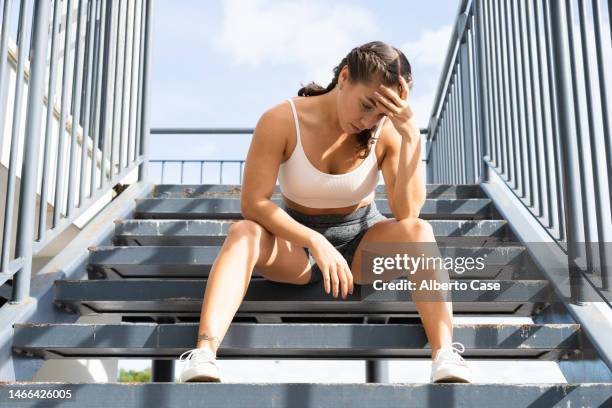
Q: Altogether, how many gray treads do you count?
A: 7